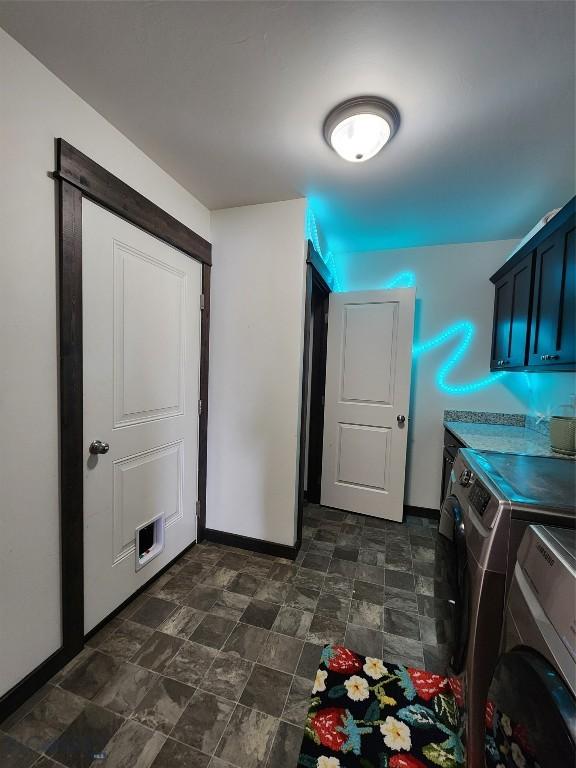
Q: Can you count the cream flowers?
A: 5